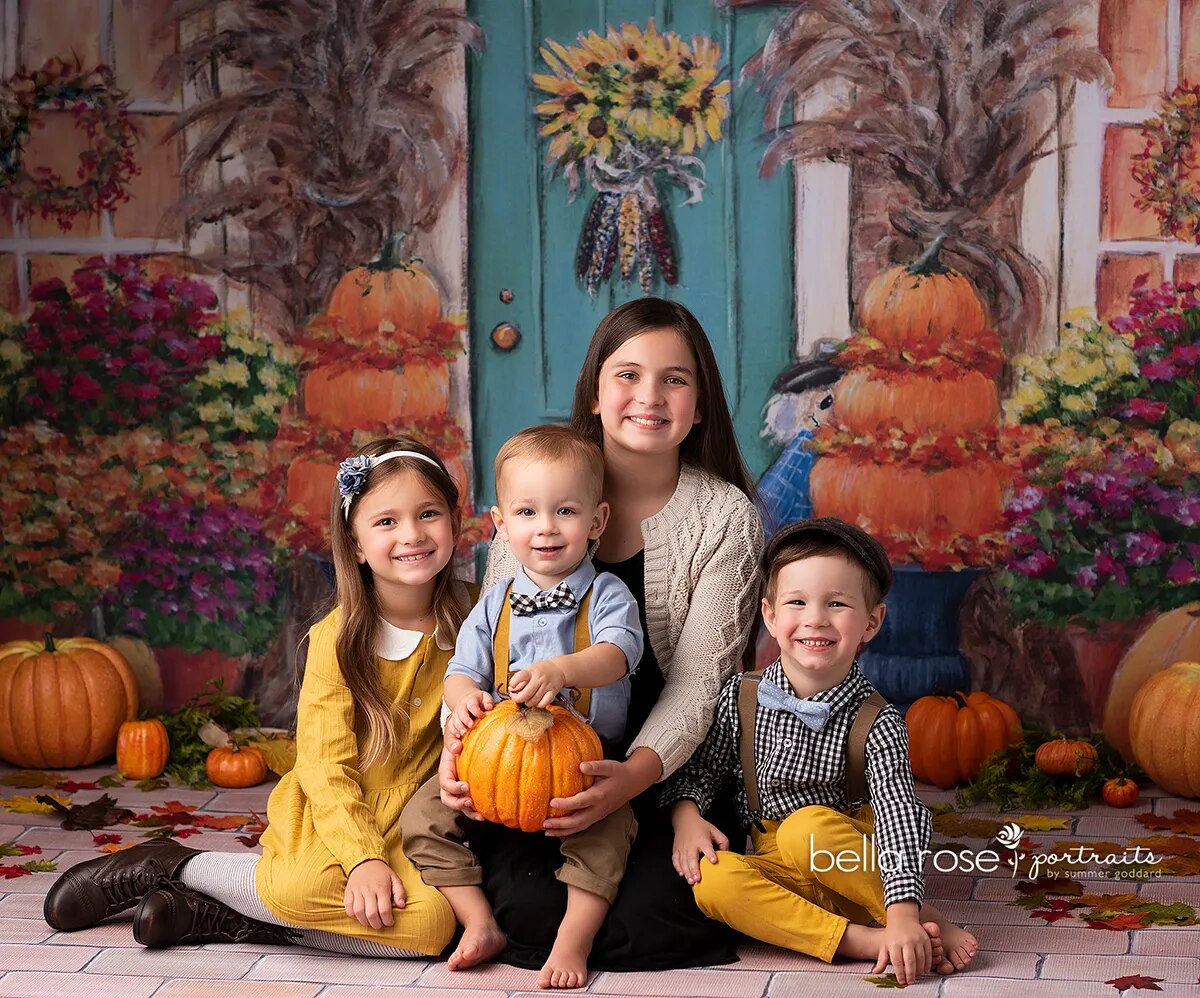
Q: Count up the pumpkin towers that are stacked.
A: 2